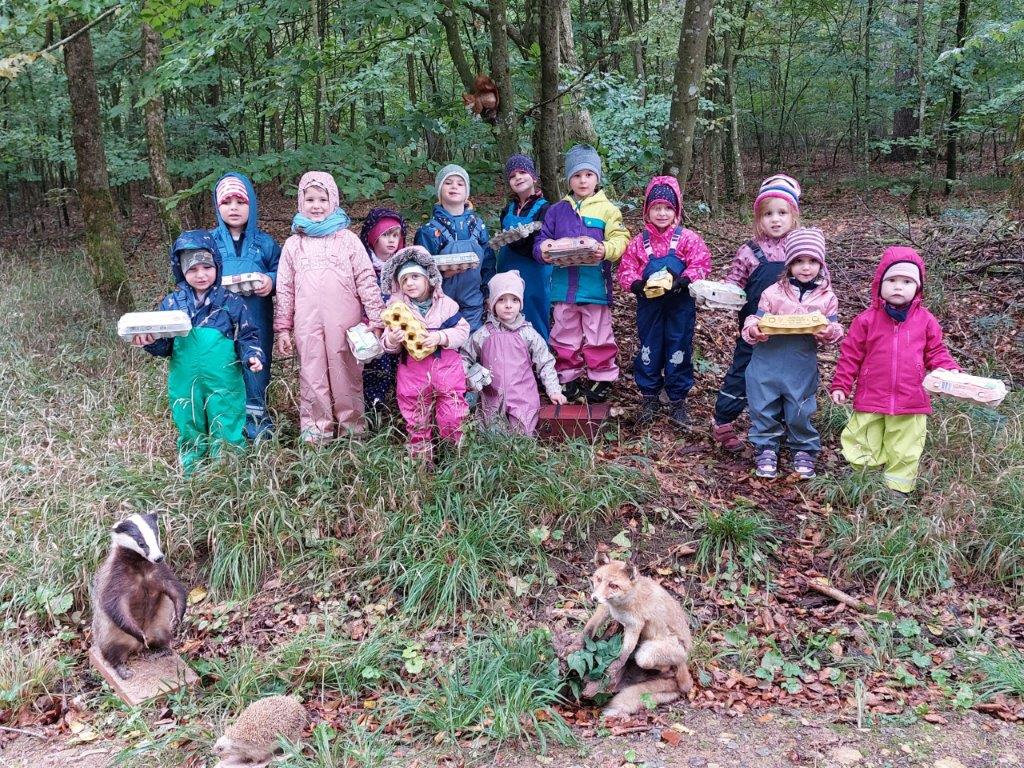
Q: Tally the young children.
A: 13